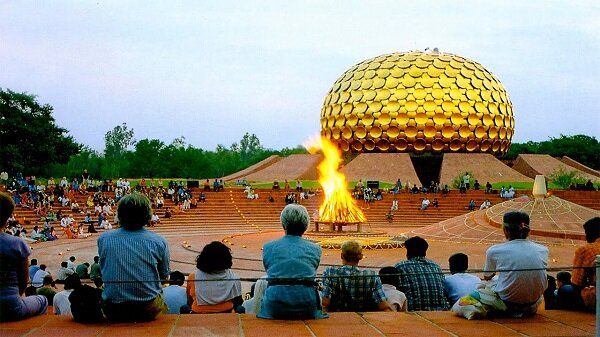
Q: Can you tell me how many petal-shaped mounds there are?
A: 6